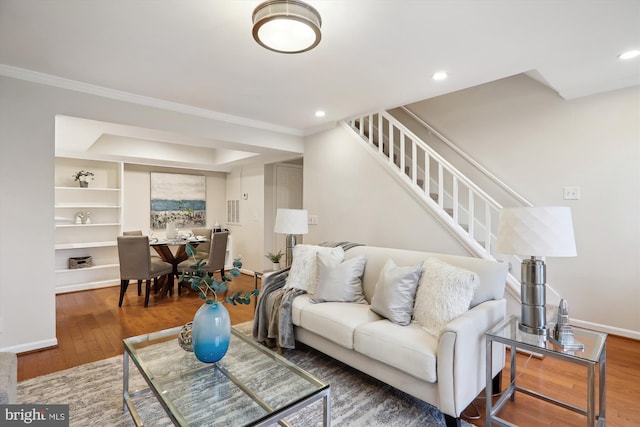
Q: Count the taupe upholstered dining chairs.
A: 4